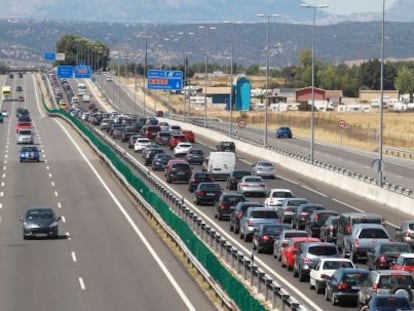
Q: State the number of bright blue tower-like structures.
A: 1